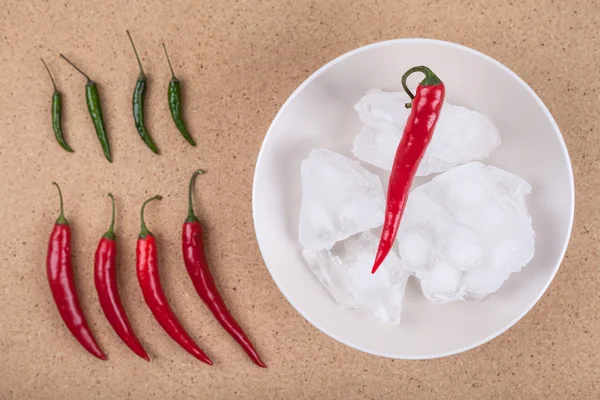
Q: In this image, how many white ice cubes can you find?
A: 4